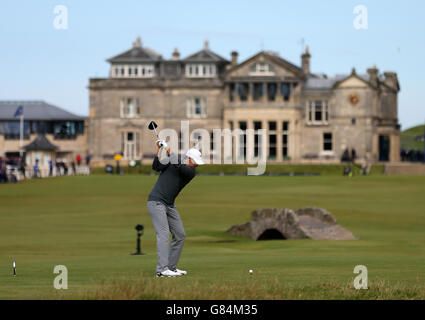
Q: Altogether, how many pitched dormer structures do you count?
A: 2